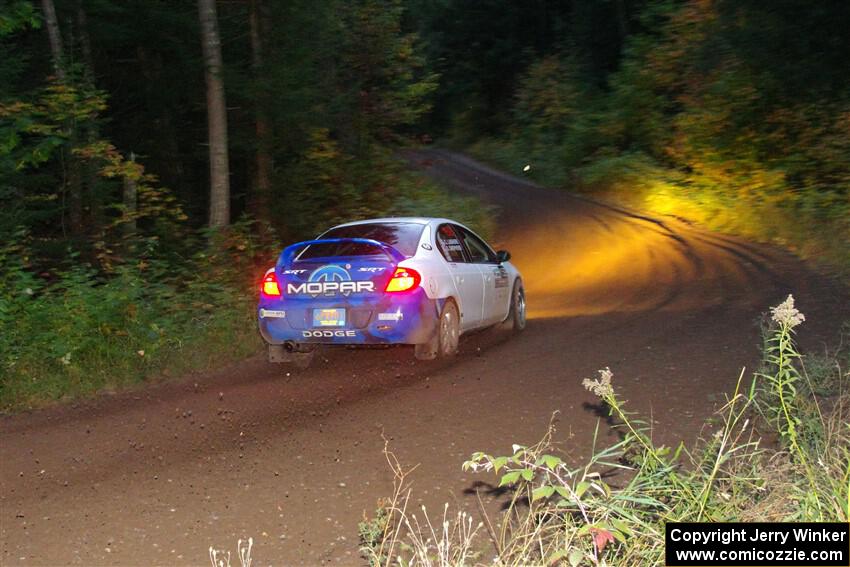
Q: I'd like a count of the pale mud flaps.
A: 2